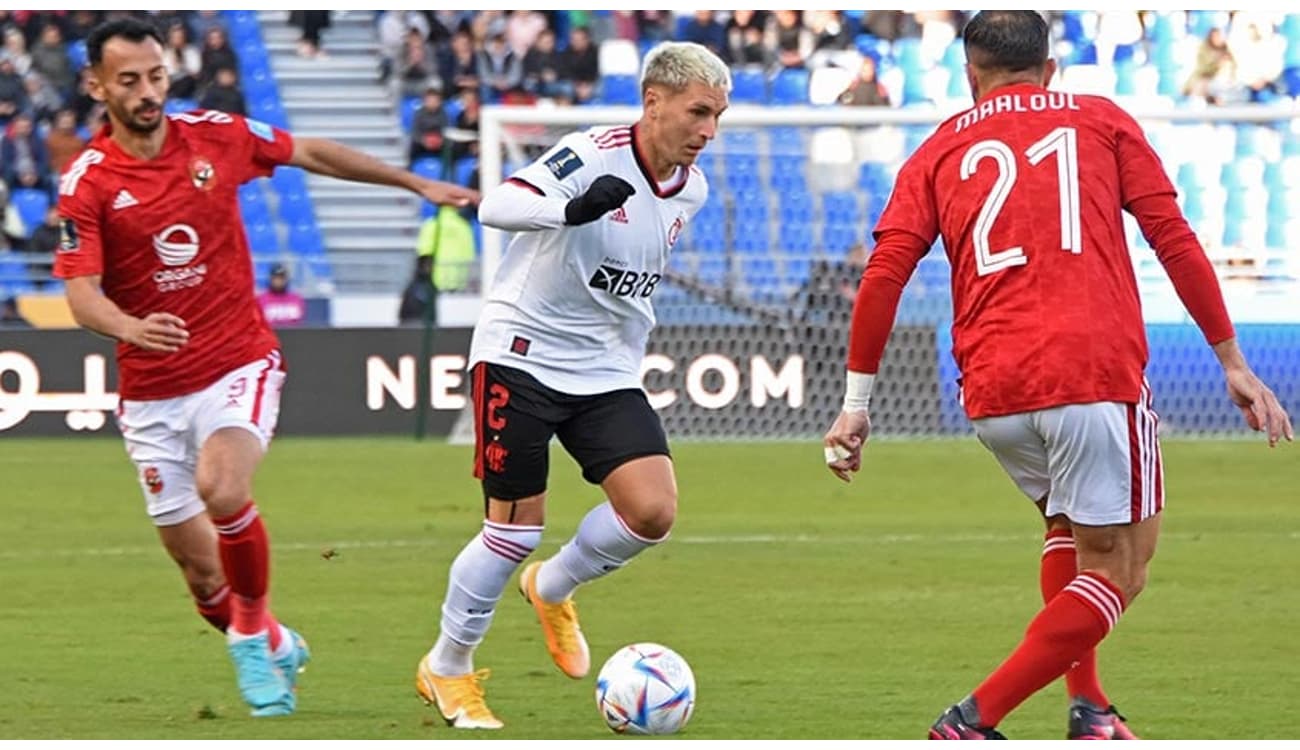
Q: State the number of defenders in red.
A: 2